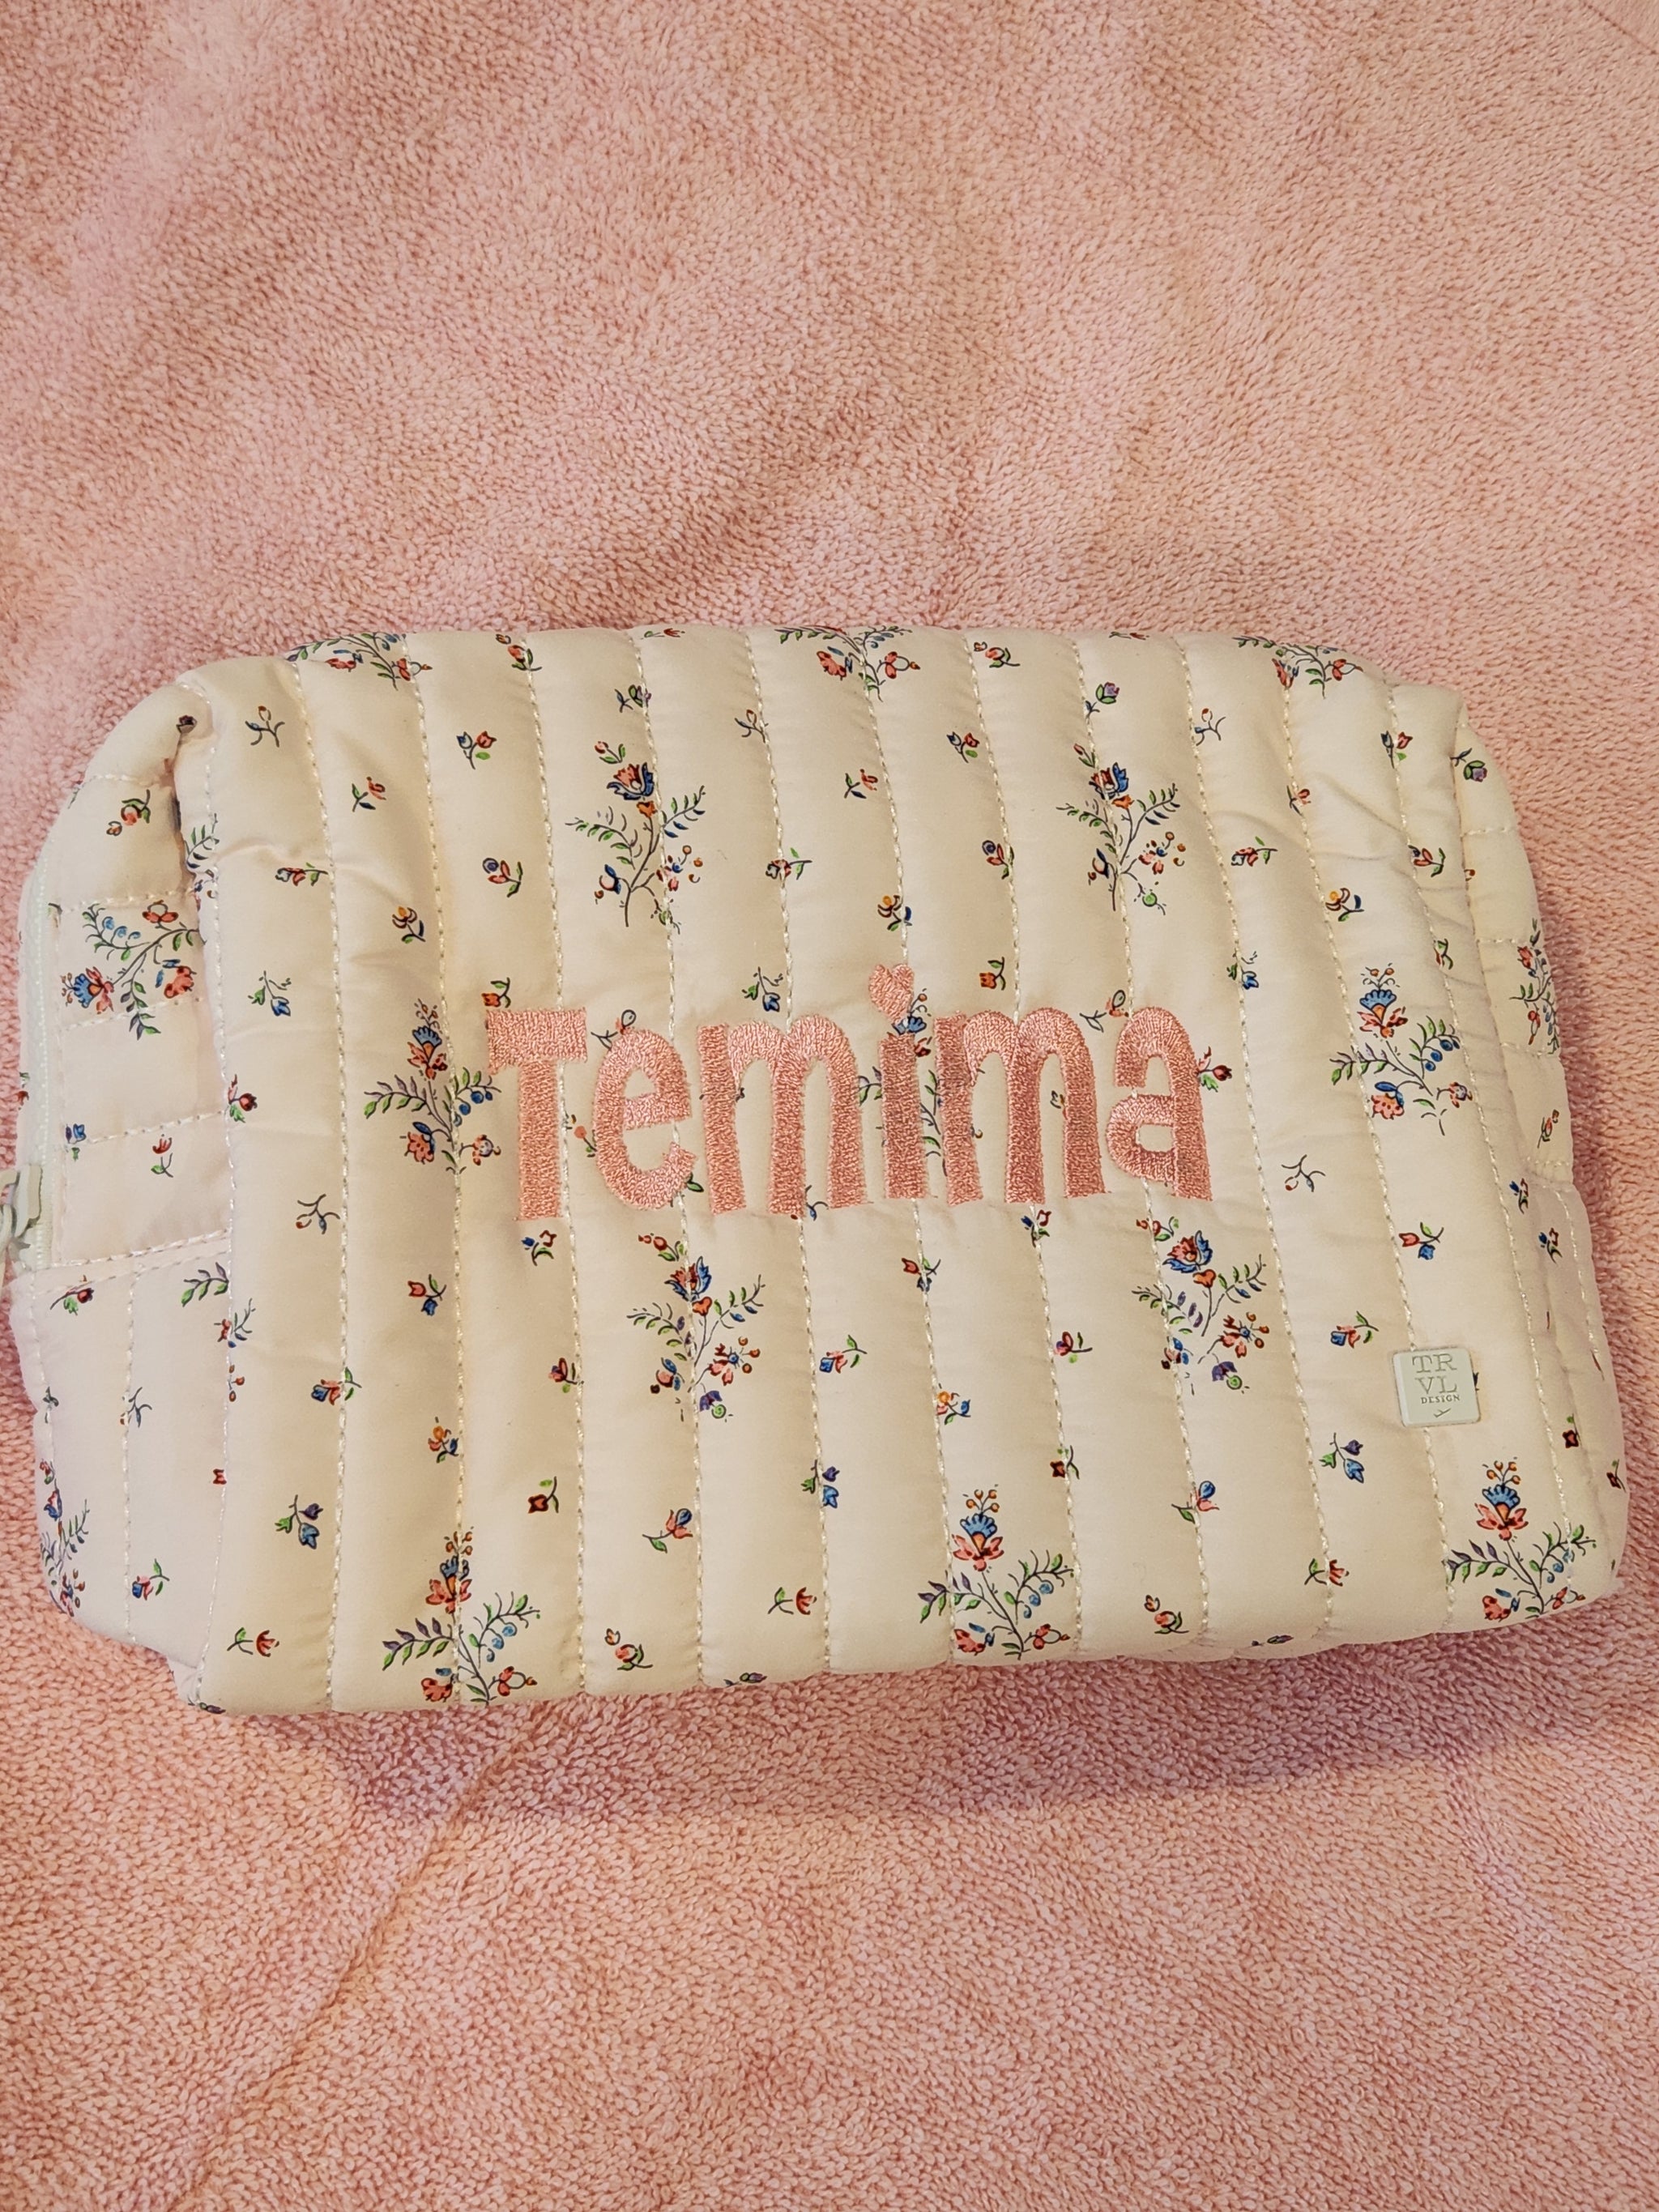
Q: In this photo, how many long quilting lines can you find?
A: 12